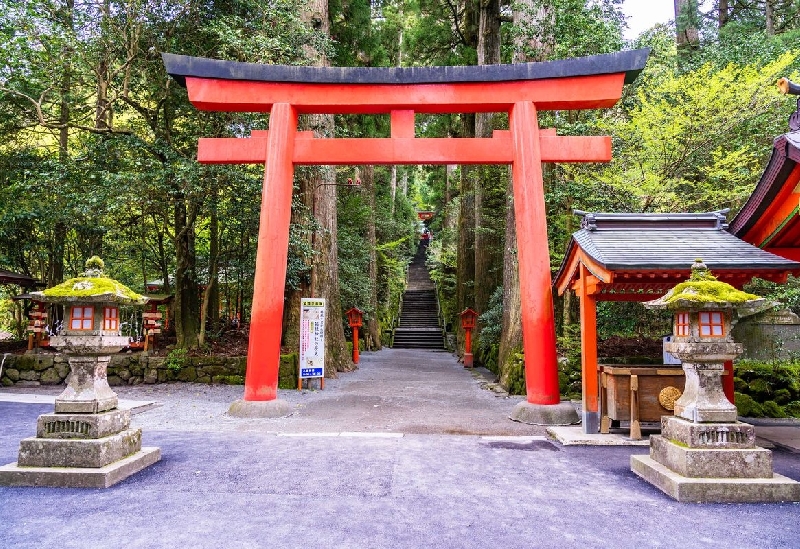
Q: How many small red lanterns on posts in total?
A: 2